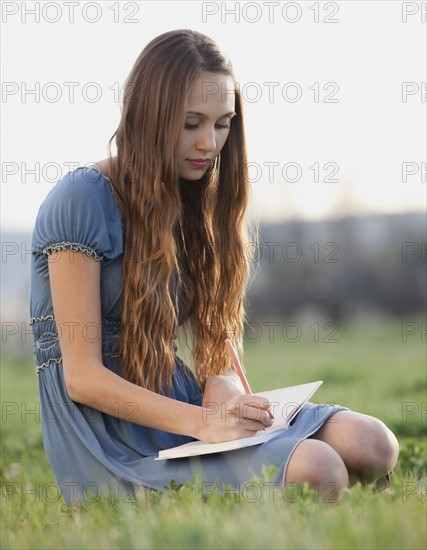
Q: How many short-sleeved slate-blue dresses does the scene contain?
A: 1